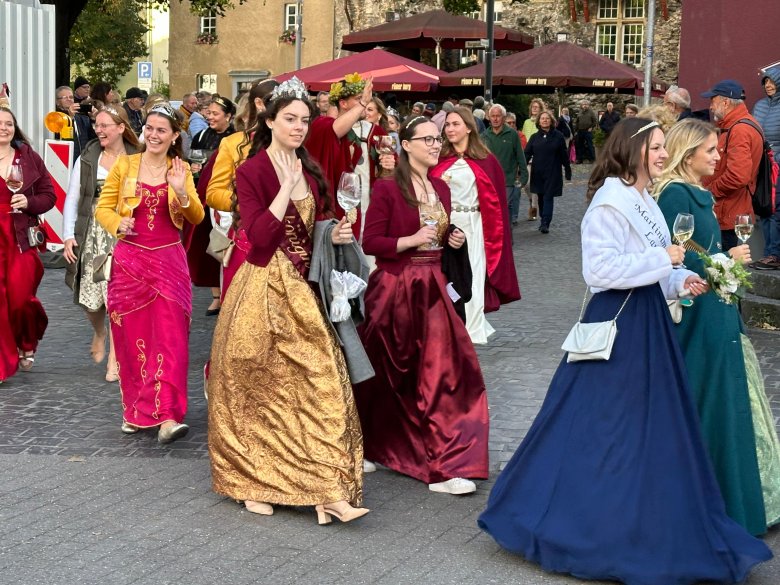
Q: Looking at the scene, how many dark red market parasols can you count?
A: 3